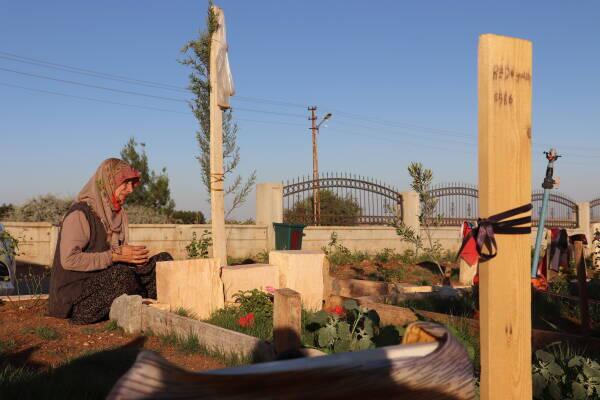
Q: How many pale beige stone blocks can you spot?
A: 3